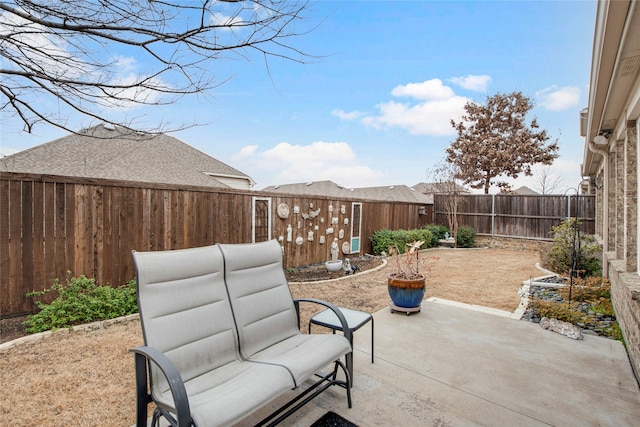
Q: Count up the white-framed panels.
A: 2